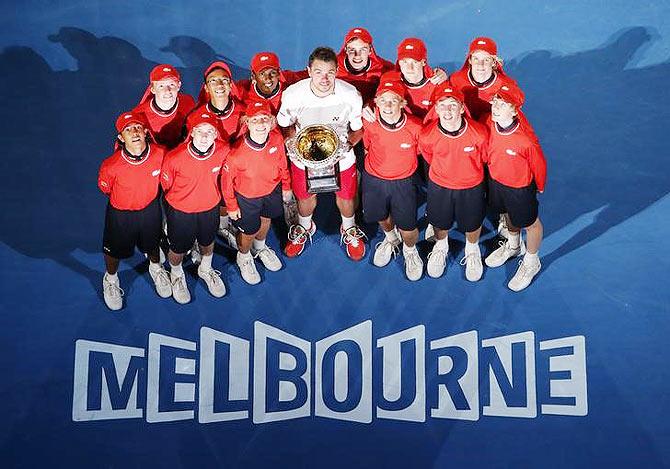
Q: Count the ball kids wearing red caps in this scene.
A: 12